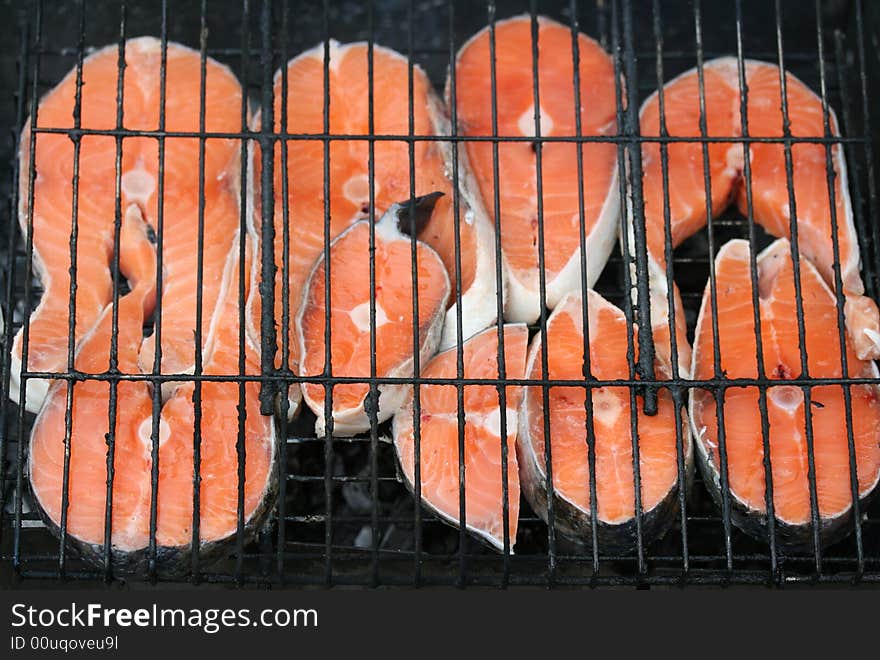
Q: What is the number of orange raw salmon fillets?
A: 9